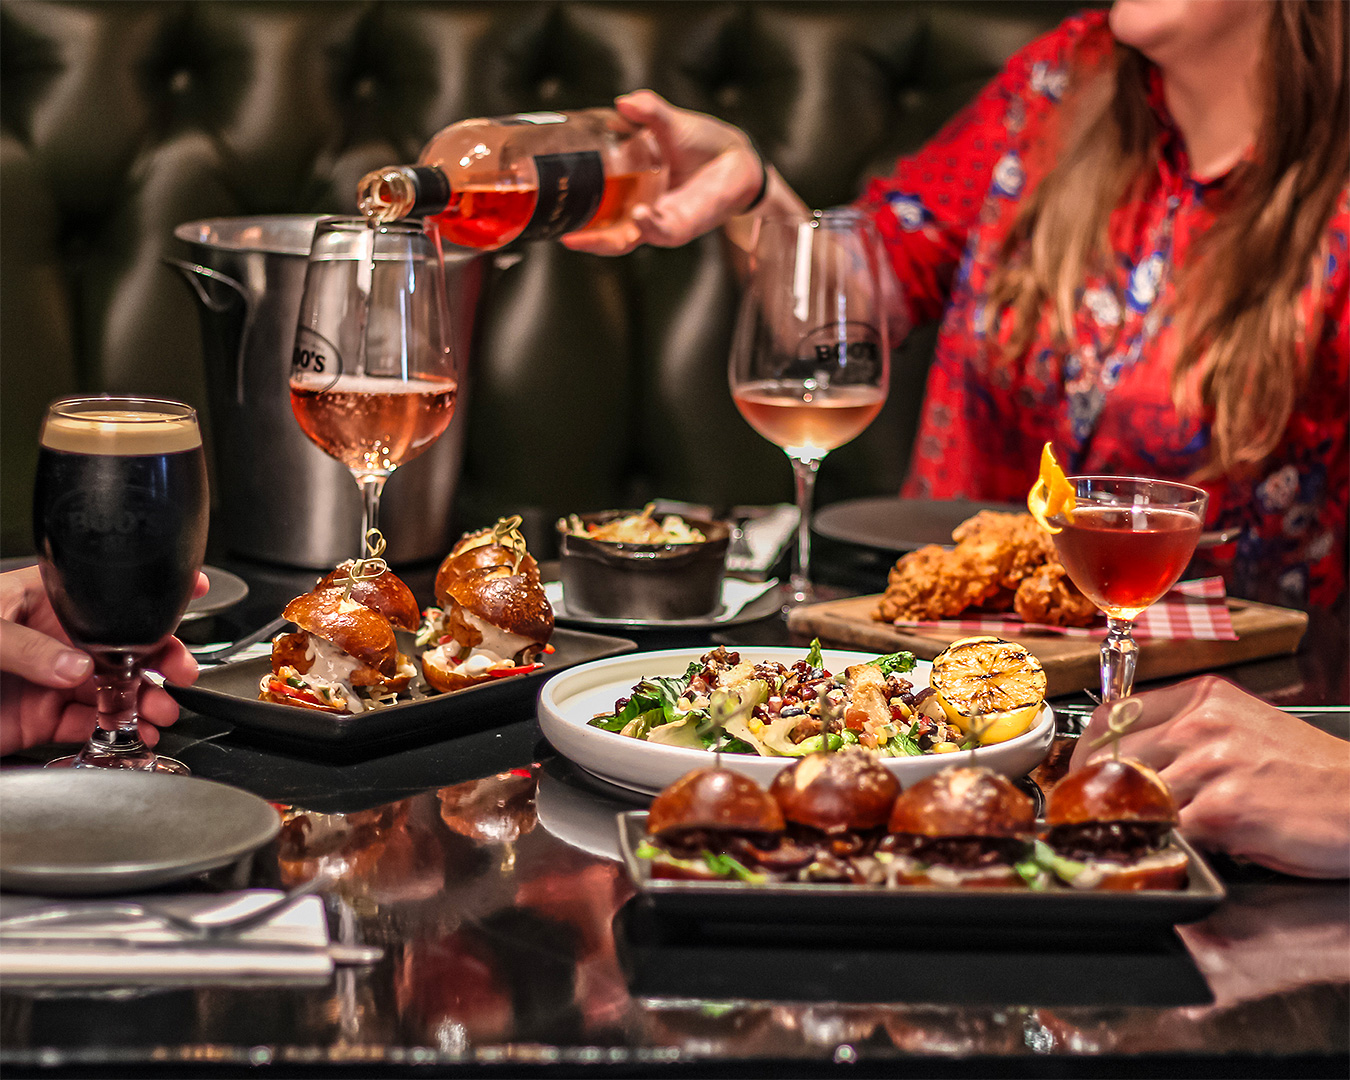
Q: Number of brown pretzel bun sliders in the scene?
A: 8